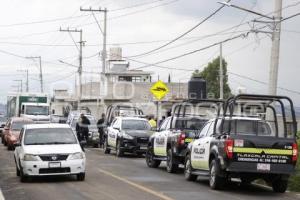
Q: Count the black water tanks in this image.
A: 1